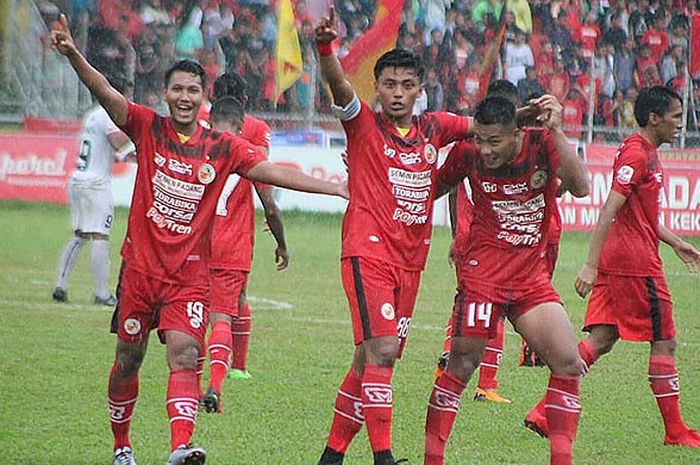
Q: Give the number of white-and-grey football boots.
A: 2